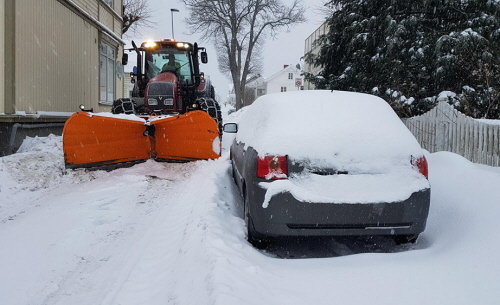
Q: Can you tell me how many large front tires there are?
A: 2